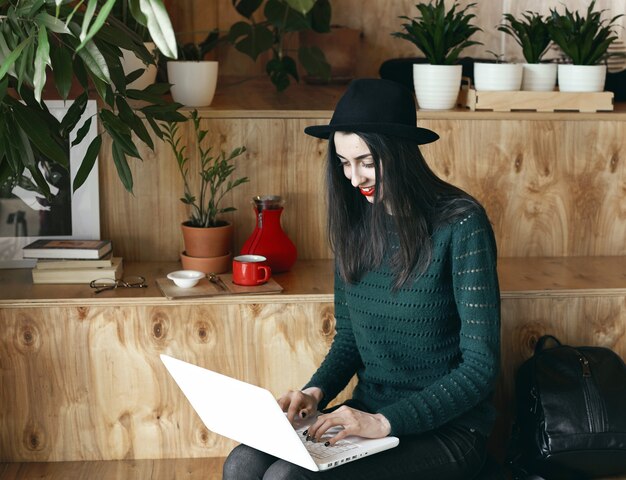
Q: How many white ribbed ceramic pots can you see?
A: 4